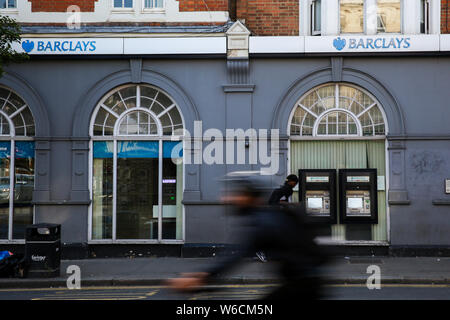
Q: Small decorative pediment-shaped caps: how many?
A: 1